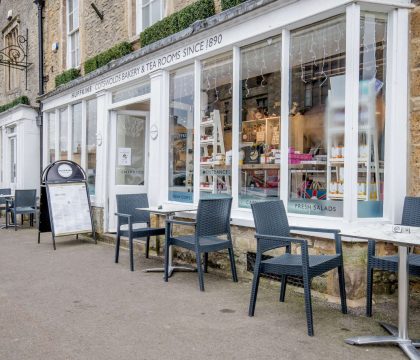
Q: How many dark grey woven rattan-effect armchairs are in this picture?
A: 6